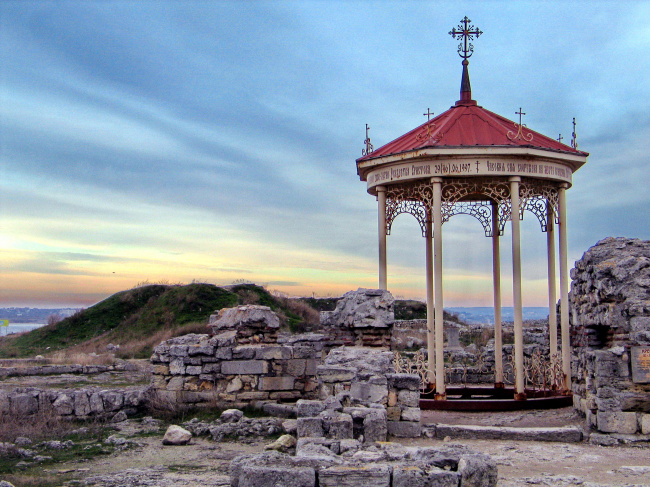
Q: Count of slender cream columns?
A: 7